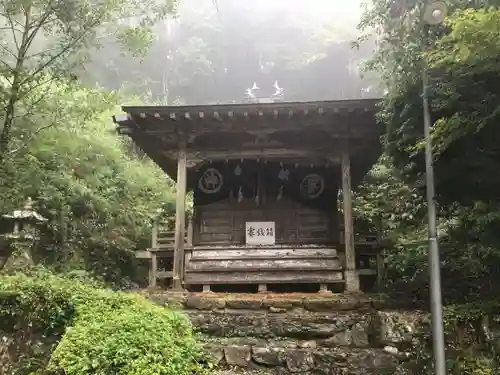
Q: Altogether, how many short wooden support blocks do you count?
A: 3